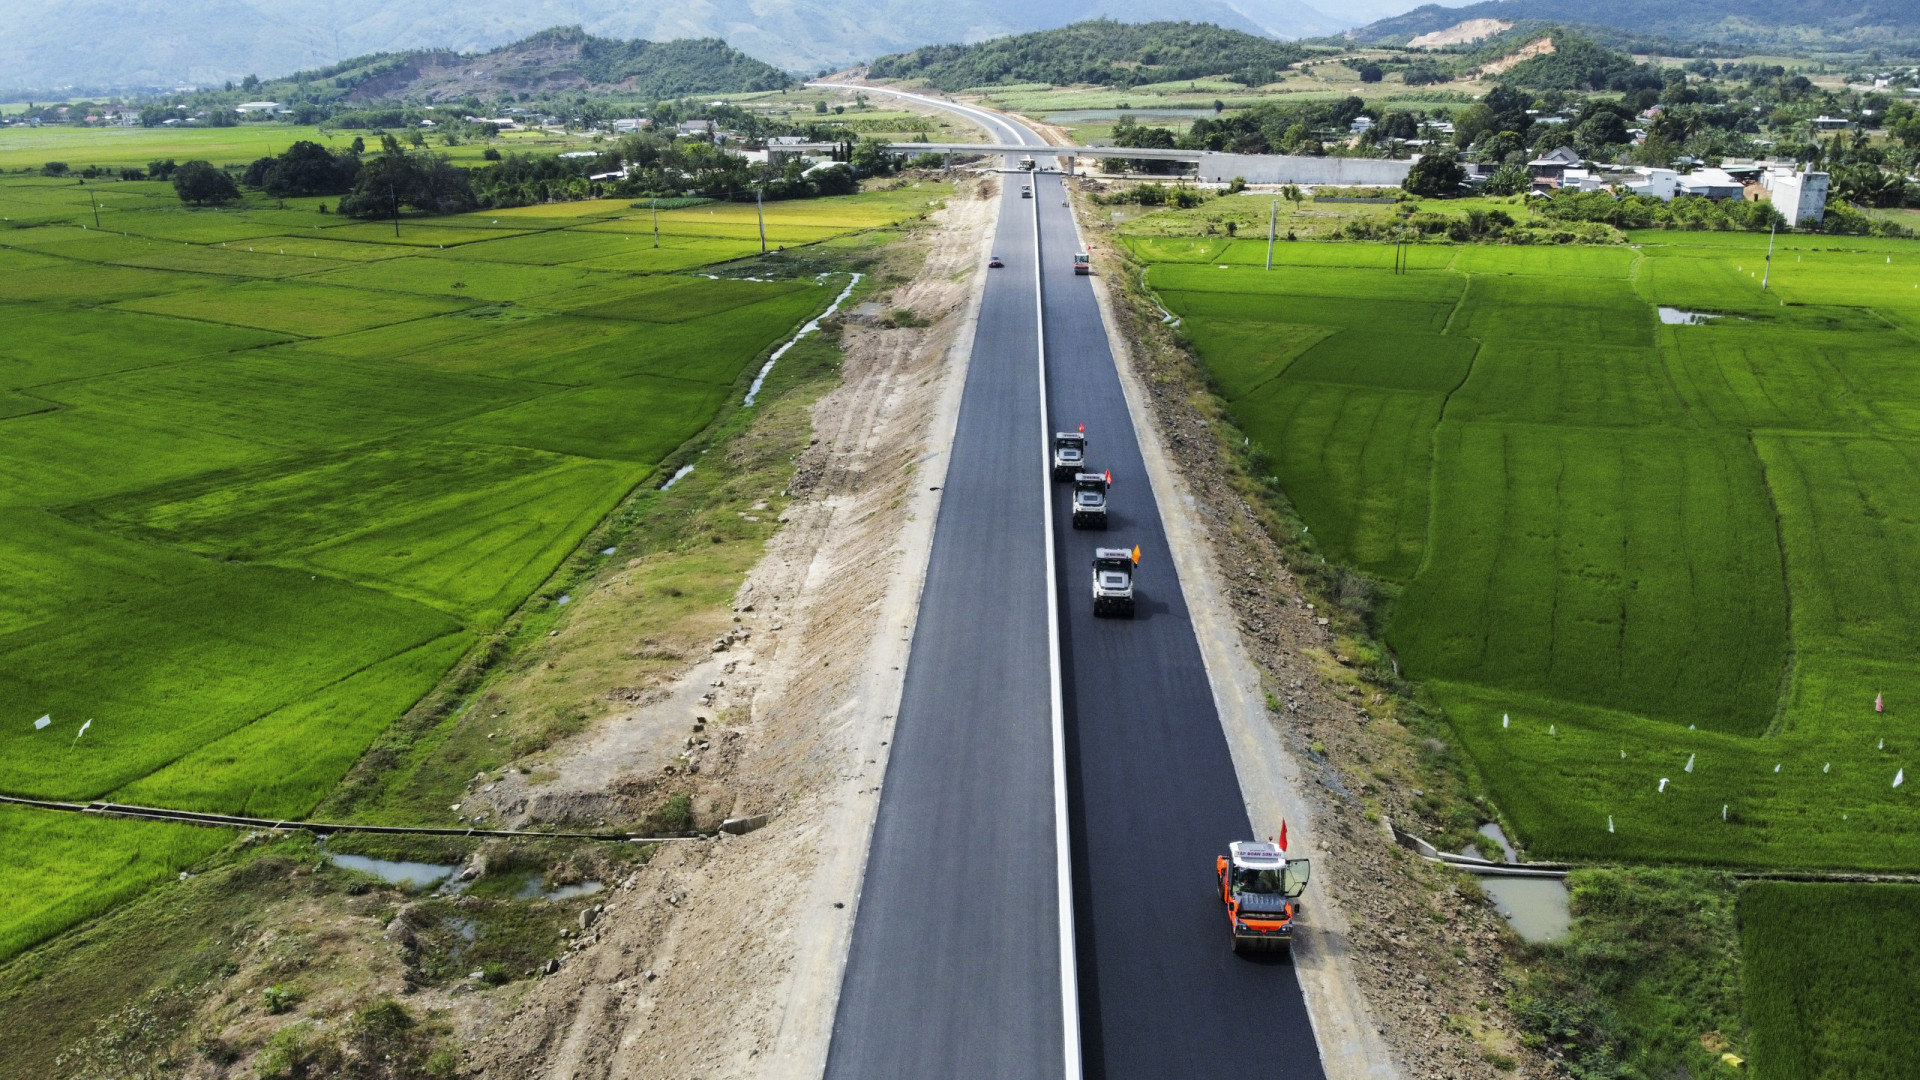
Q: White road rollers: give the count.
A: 3